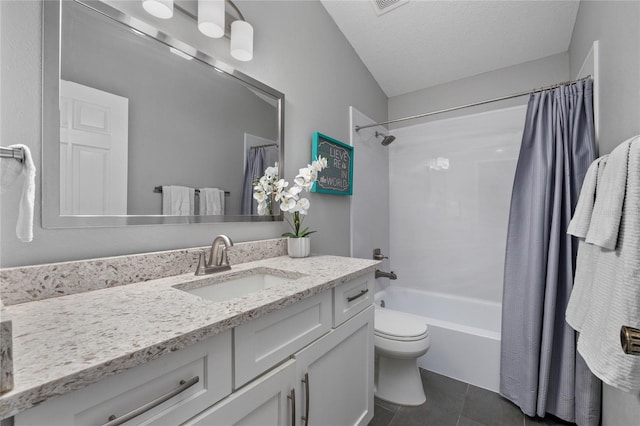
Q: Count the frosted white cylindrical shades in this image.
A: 3